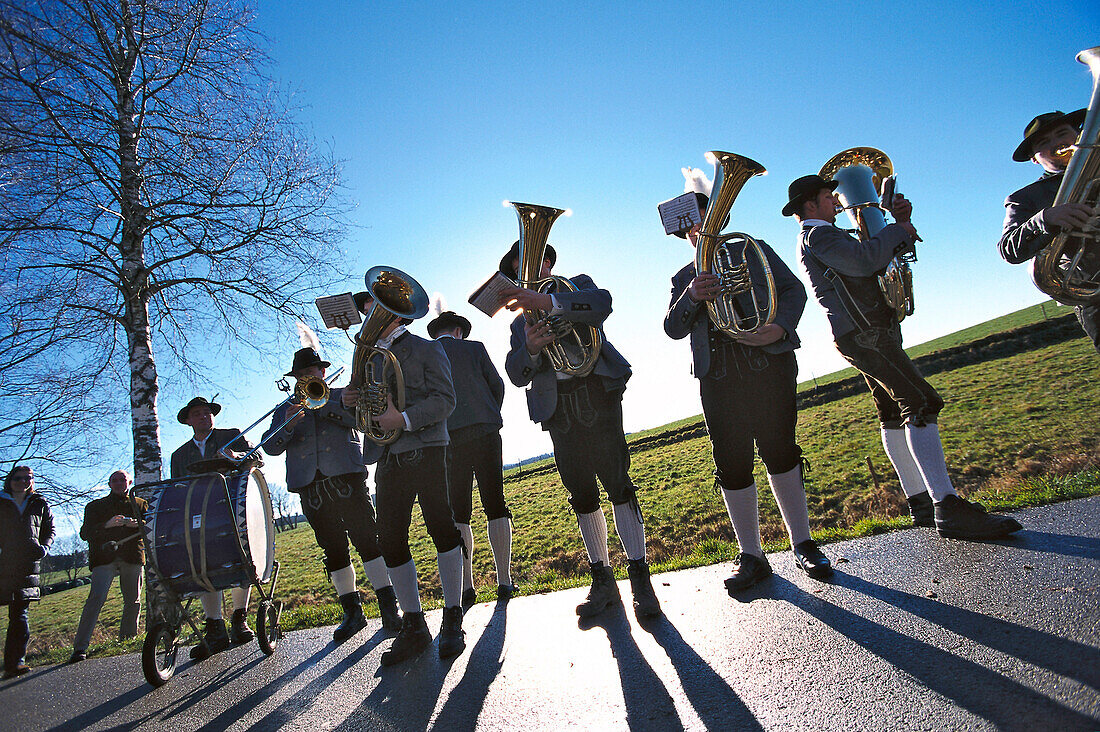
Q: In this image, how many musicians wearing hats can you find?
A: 8